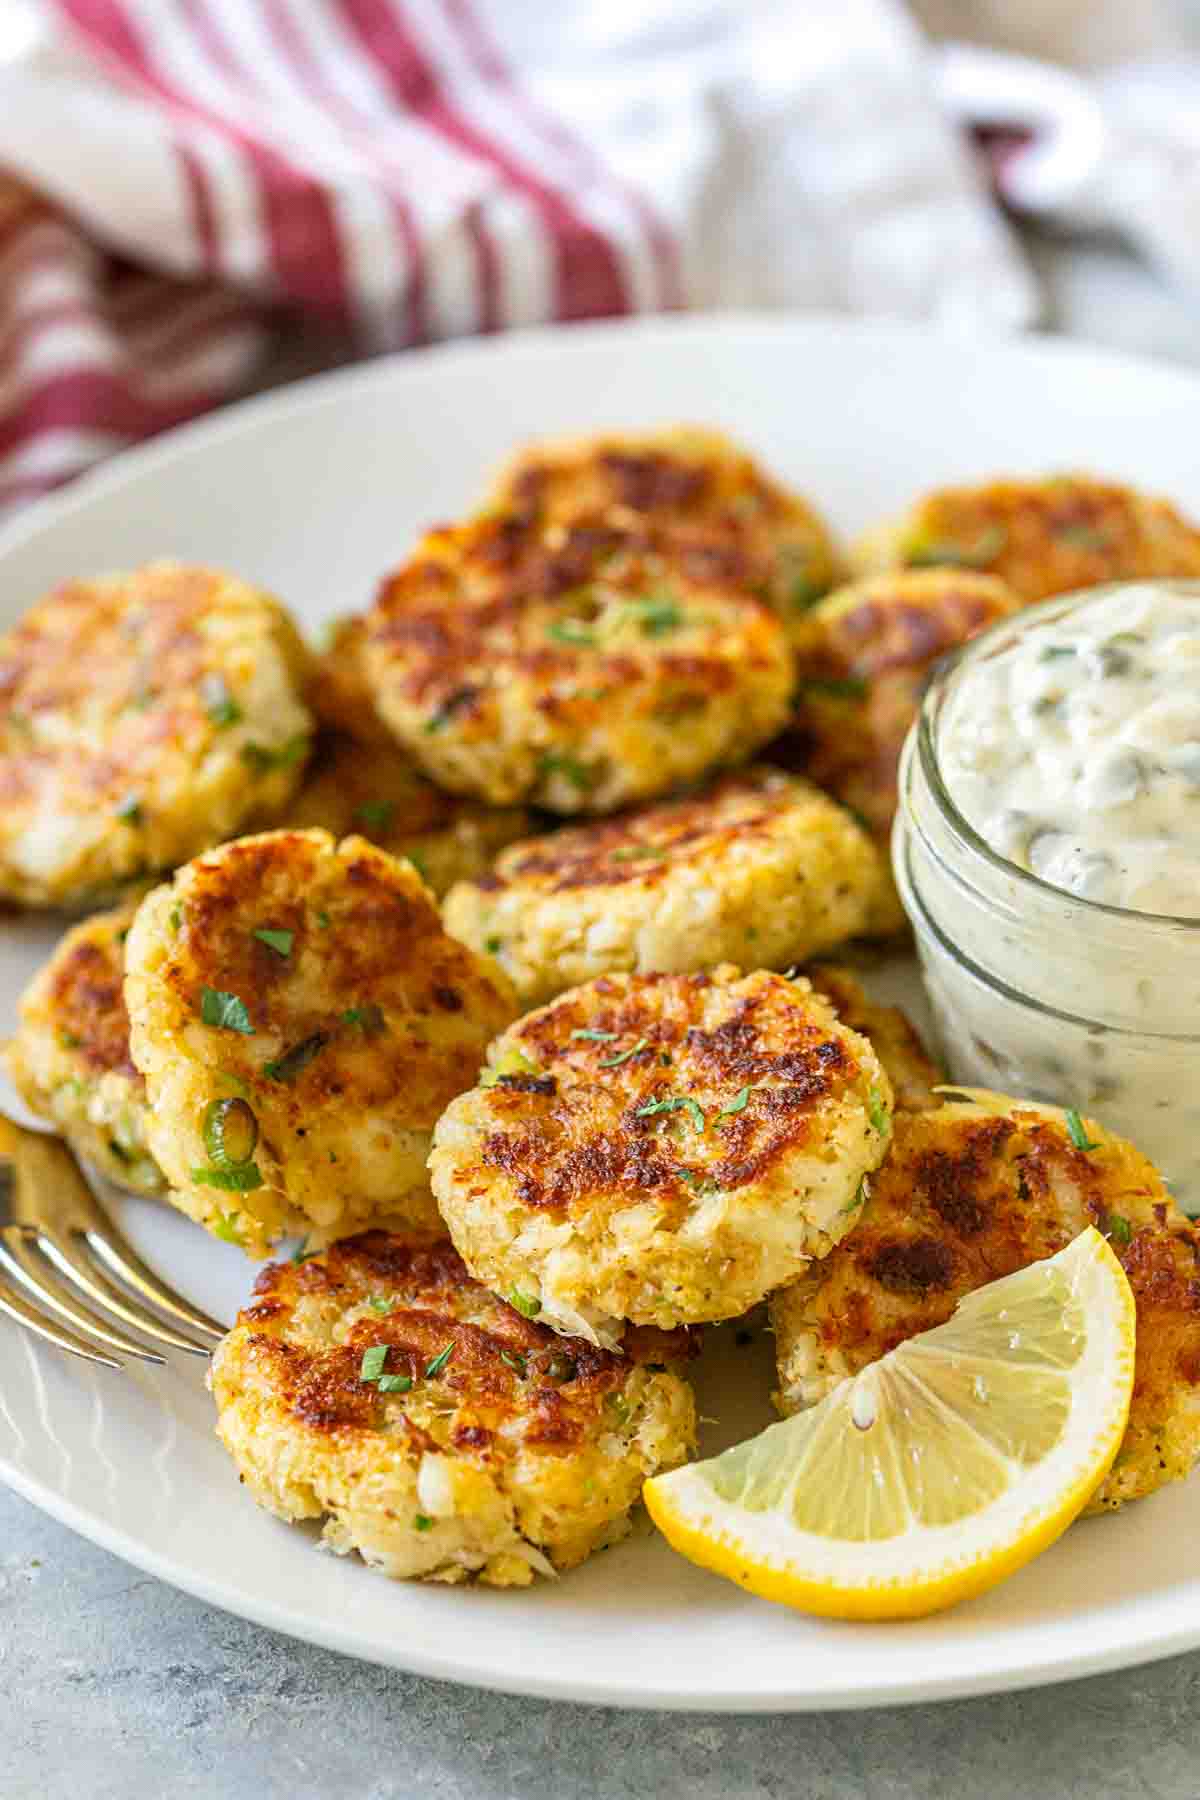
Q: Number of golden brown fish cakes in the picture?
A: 13